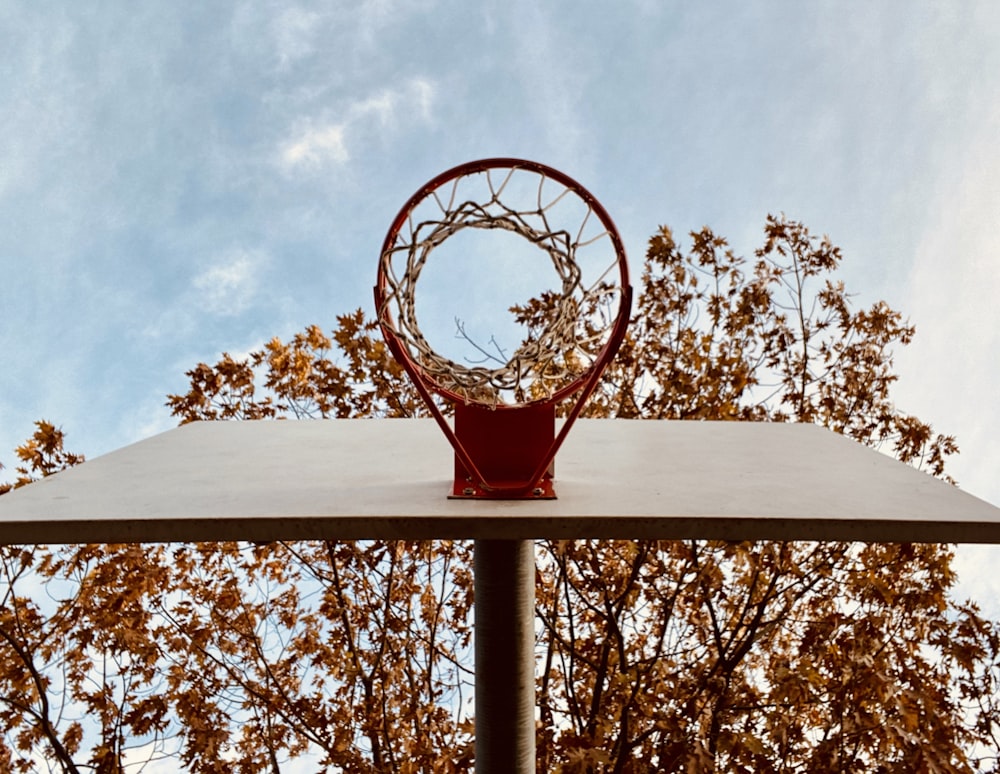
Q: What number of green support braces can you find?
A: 0